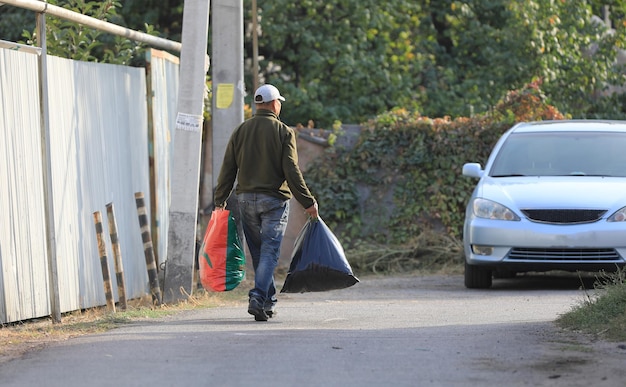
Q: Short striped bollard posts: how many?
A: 3